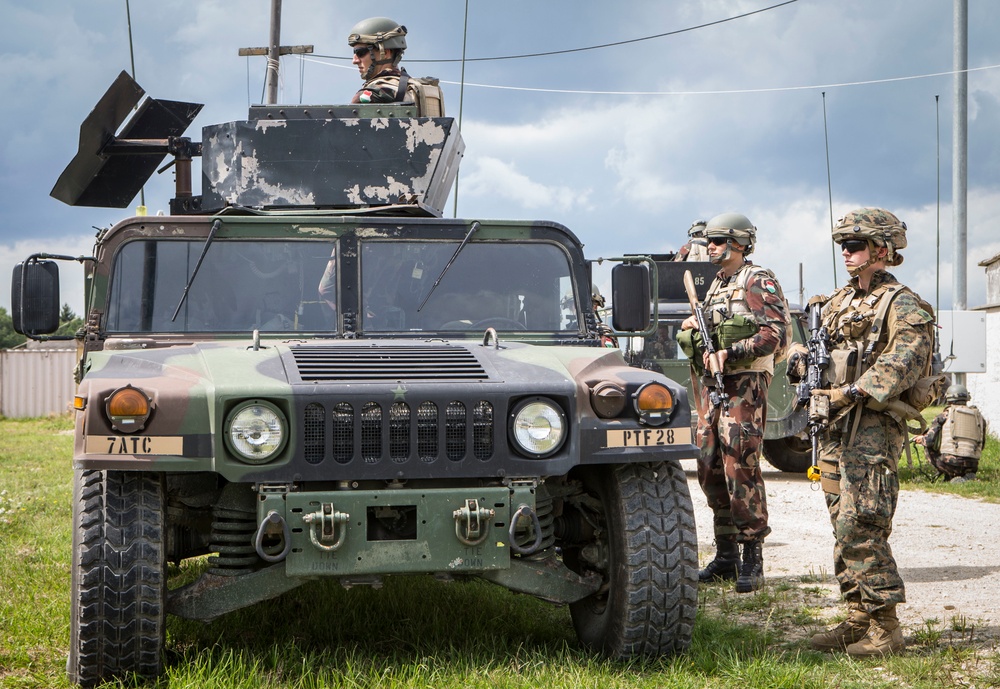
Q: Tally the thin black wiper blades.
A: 2